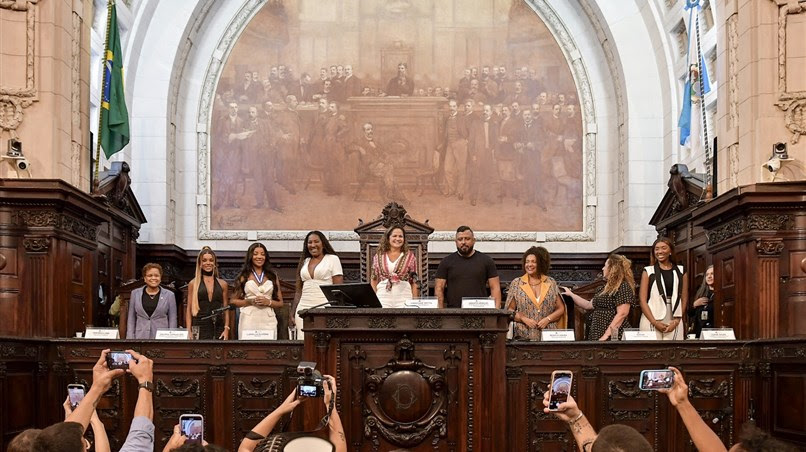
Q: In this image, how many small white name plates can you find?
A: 8